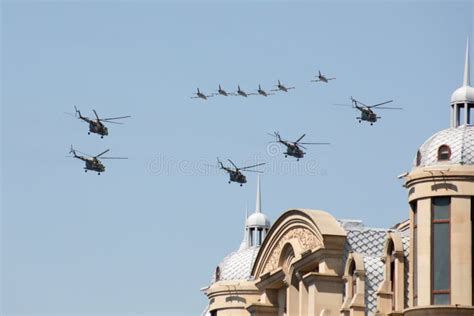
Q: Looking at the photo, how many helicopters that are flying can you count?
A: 5